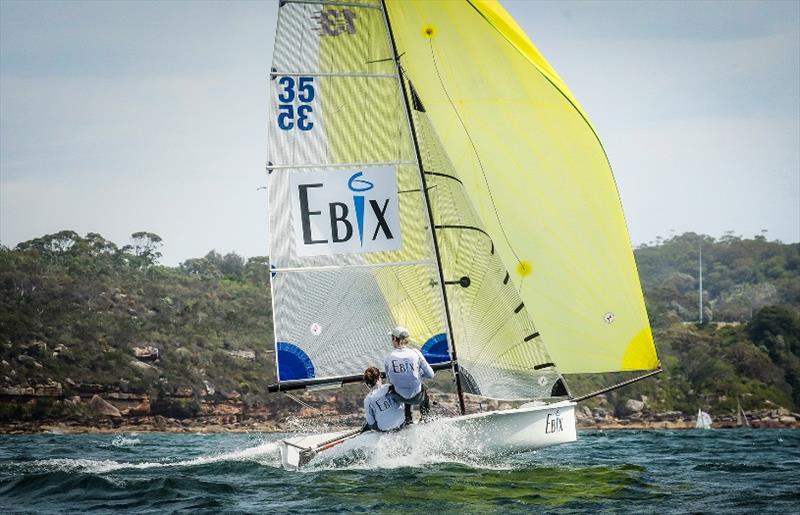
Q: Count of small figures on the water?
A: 2